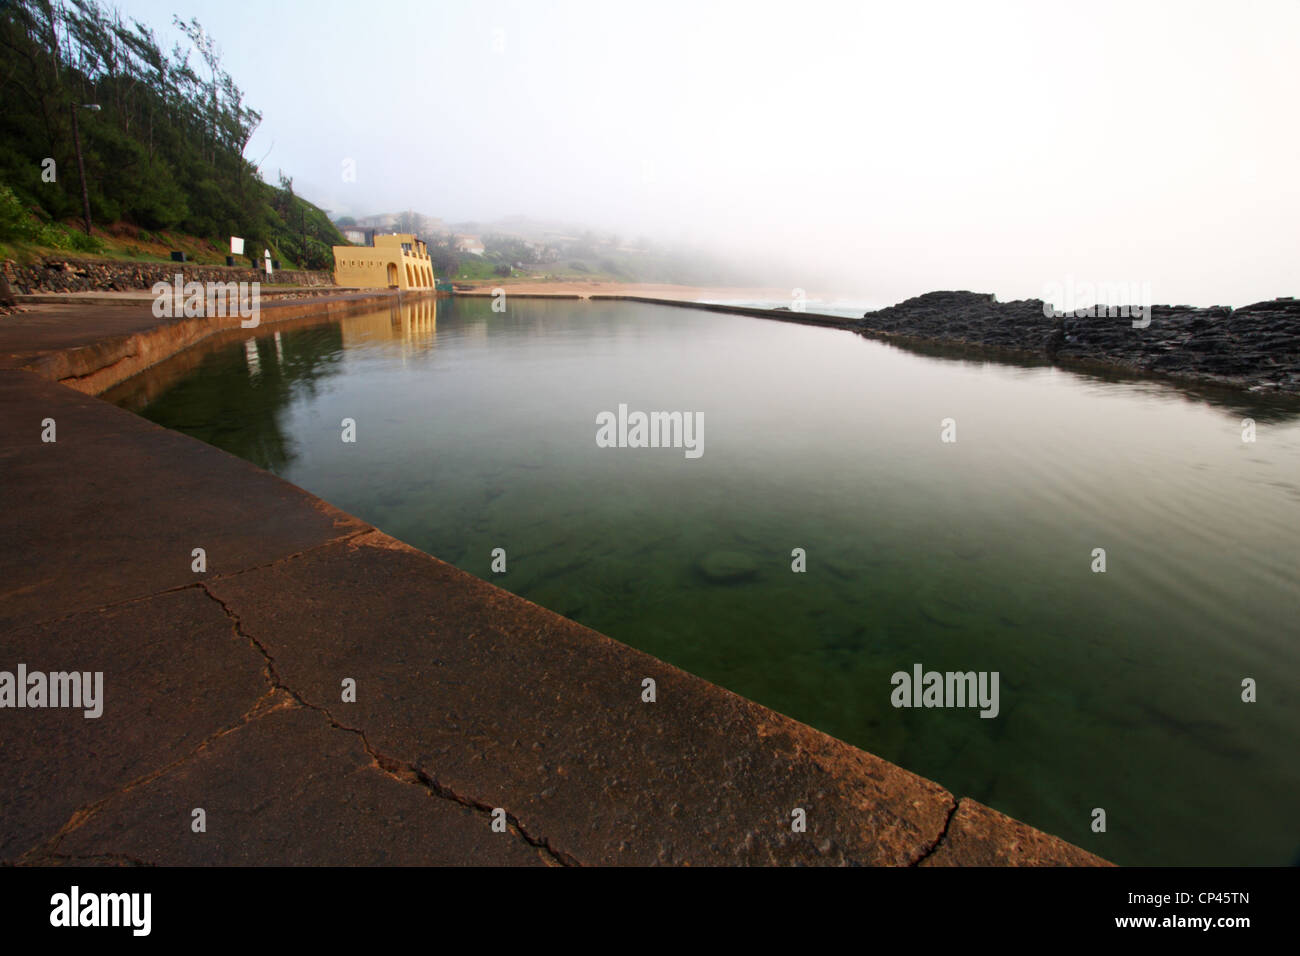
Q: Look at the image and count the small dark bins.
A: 4